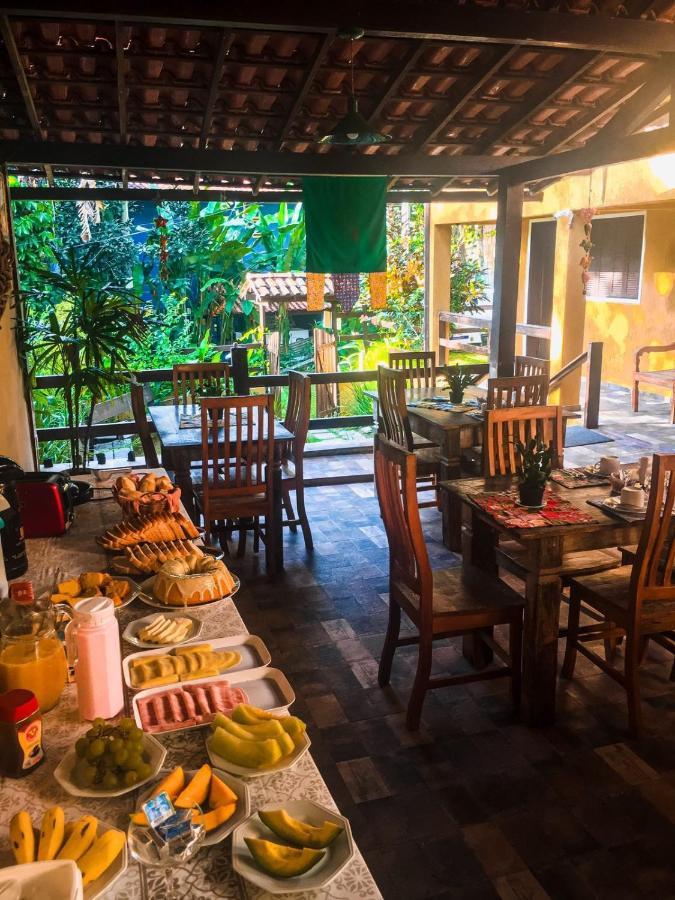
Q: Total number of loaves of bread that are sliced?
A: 2